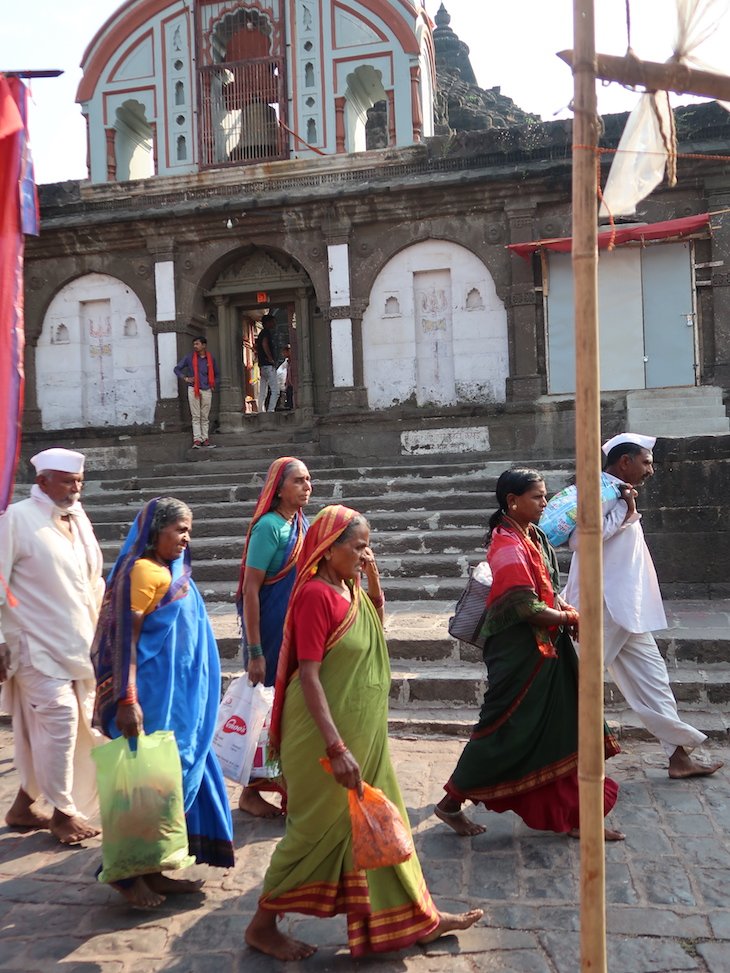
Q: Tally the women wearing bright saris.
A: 4